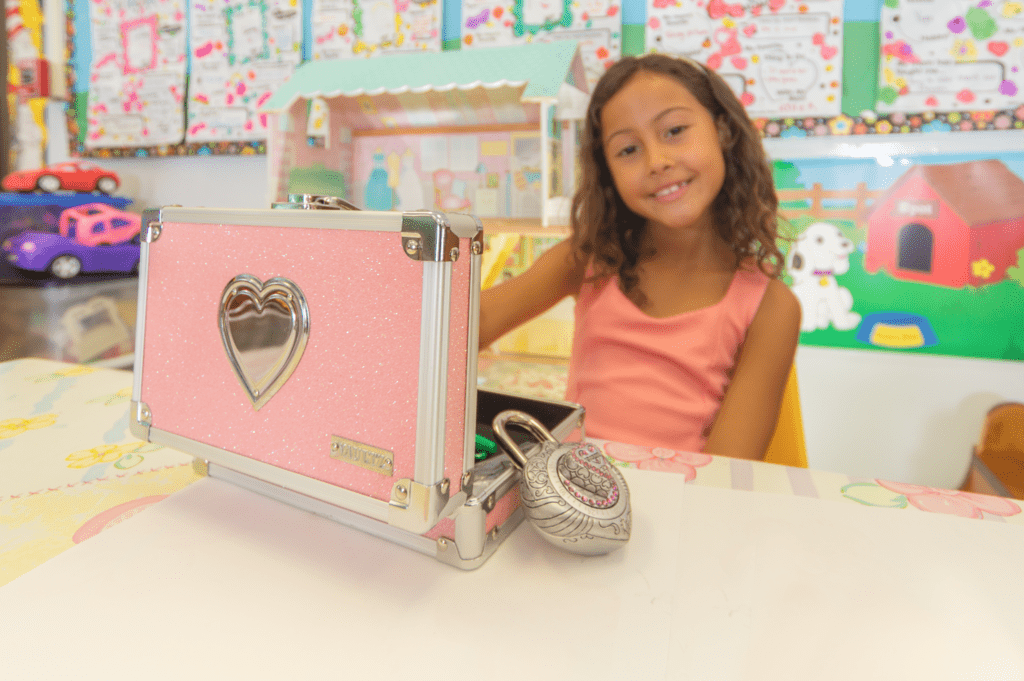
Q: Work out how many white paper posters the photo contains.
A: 6